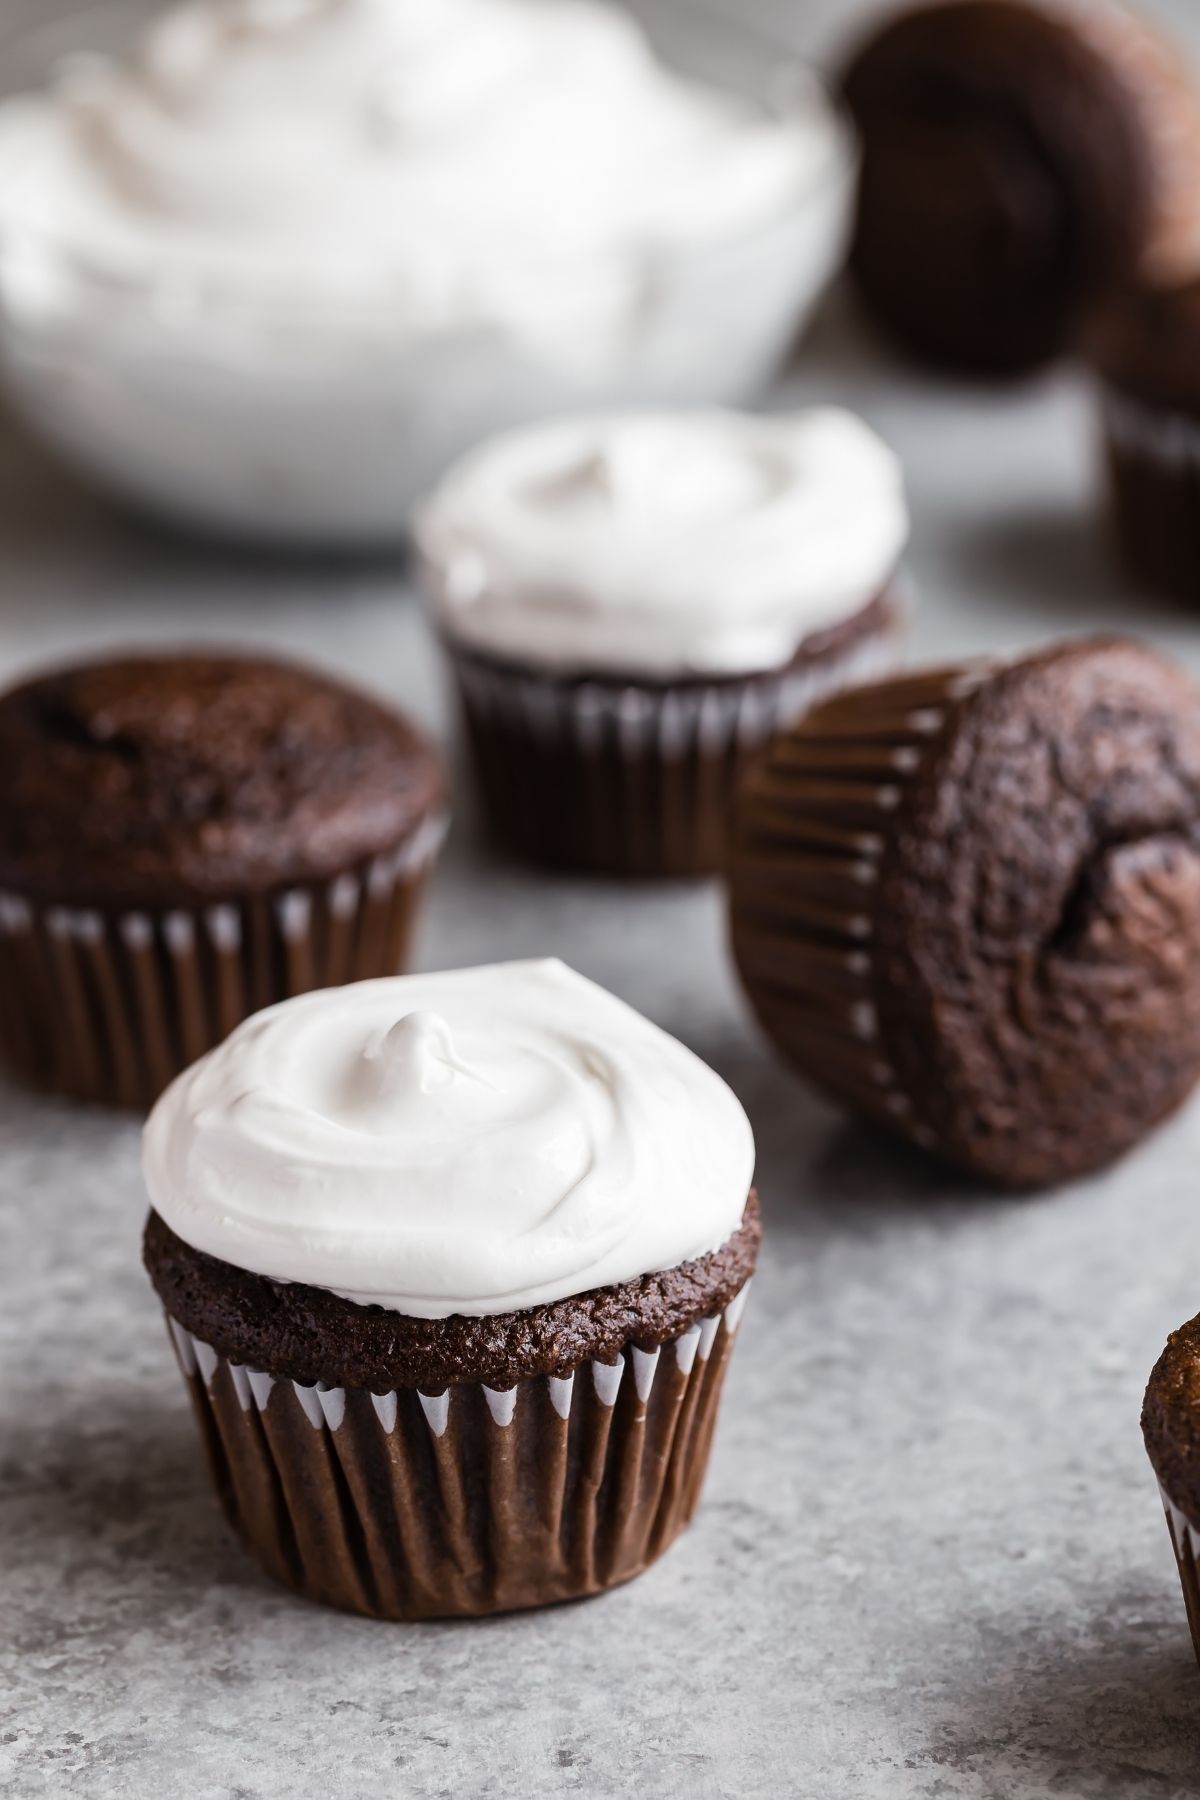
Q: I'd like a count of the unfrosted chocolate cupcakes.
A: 5